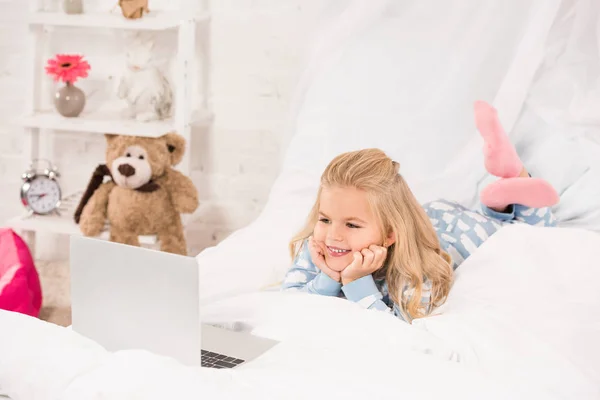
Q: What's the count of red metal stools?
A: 0